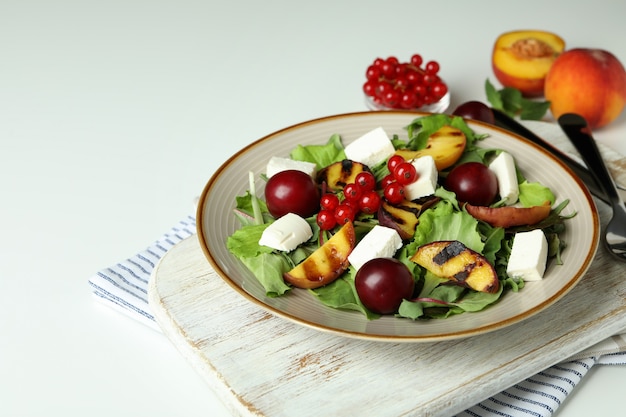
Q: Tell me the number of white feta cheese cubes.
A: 7